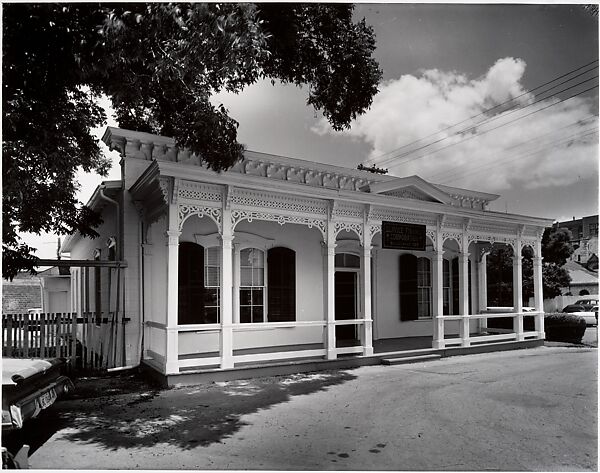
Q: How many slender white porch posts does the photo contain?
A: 8